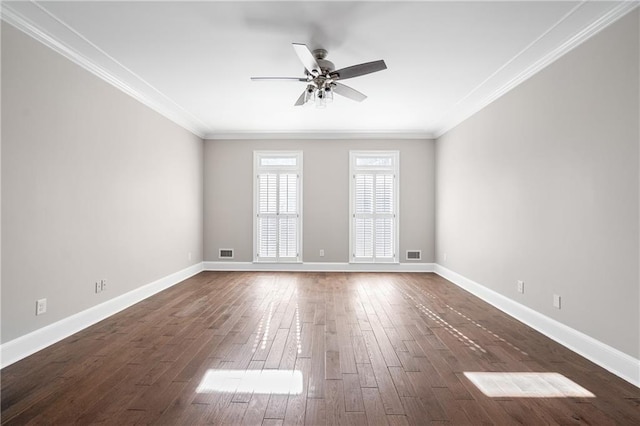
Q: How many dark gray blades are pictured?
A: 1